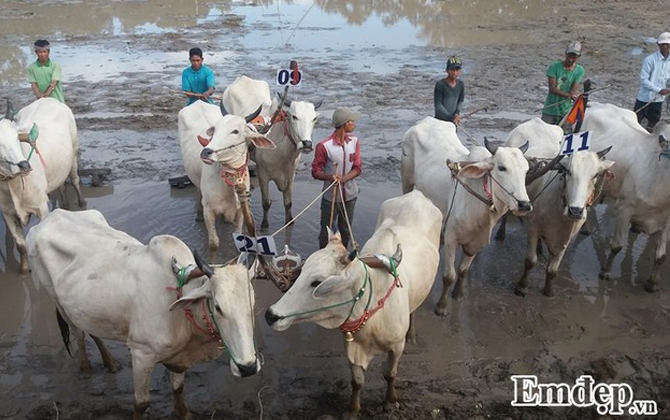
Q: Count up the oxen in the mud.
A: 8